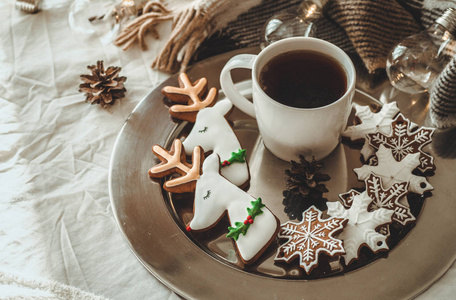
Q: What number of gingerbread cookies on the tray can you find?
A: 8